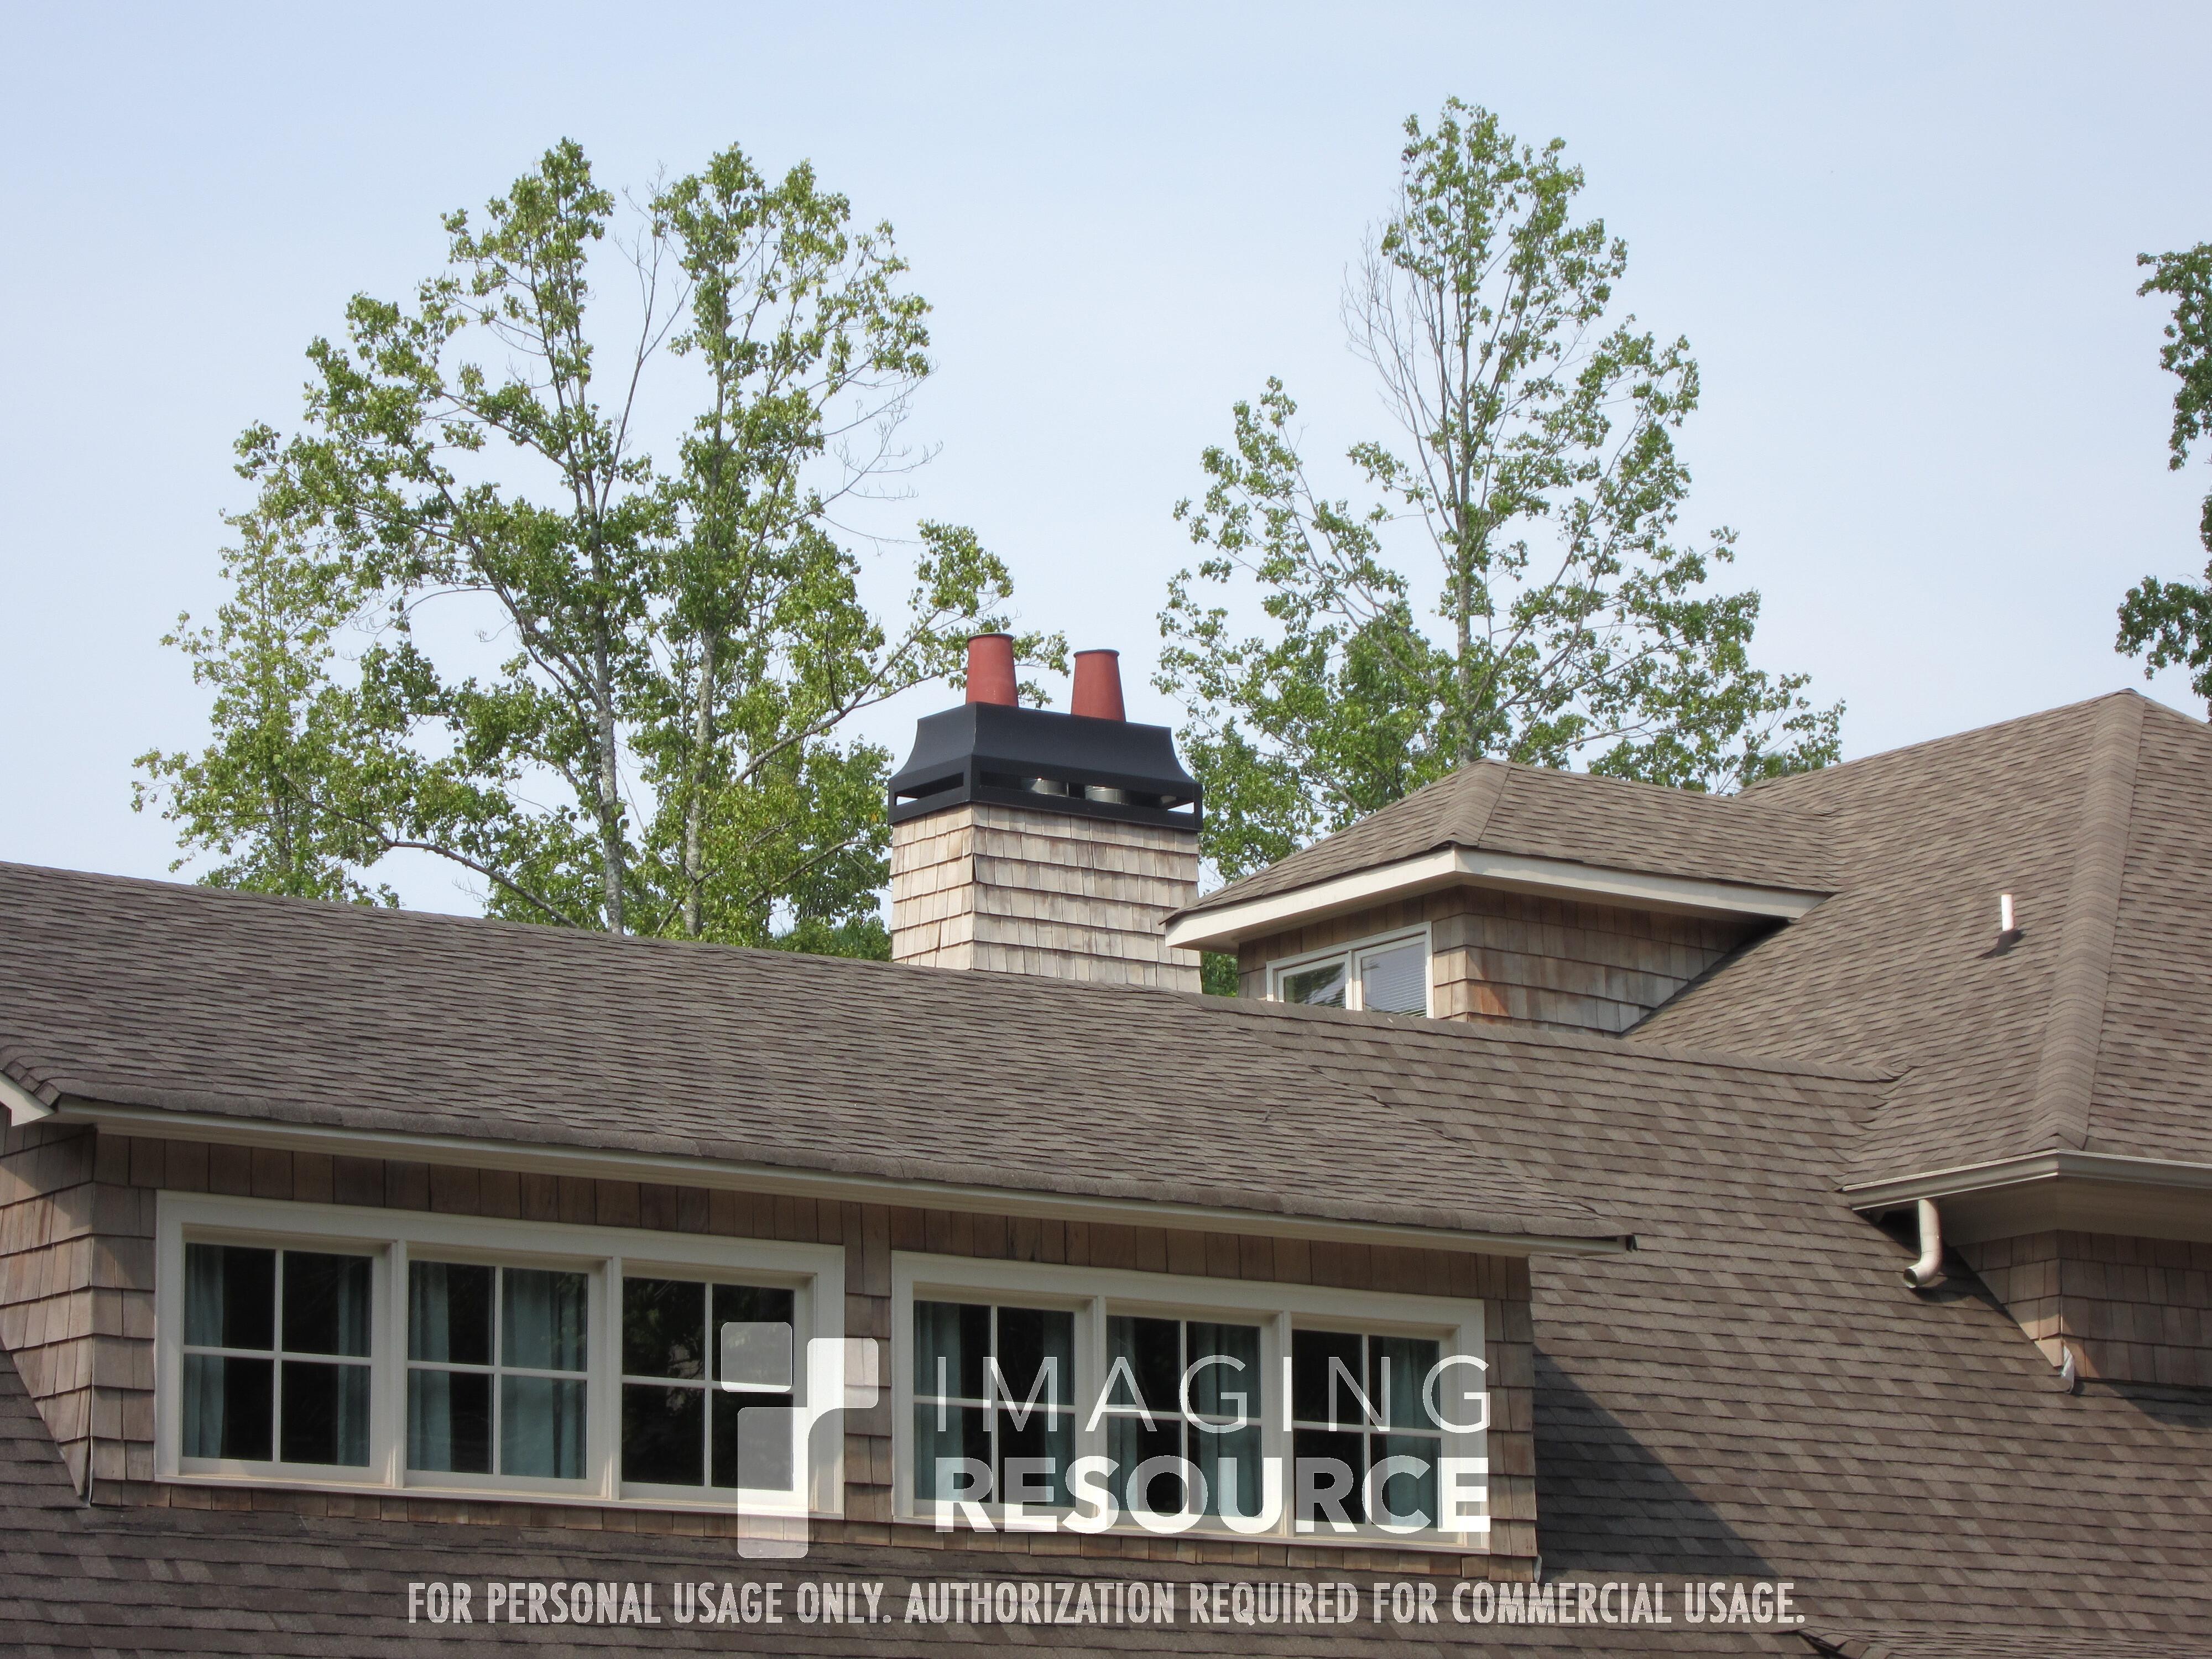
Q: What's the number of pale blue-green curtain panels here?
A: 9